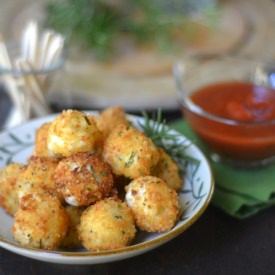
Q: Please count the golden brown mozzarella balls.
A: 12